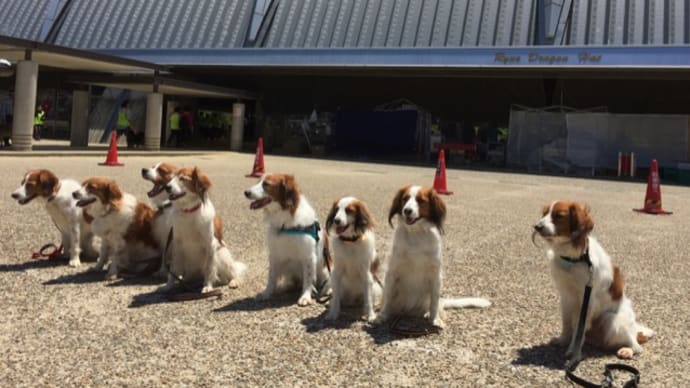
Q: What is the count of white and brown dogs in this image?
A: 8